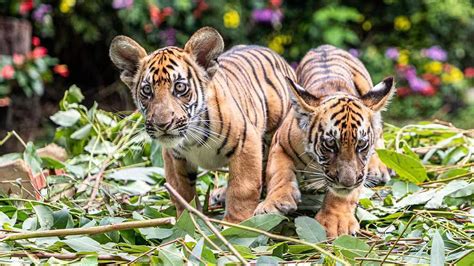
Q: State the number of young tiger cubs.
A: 2